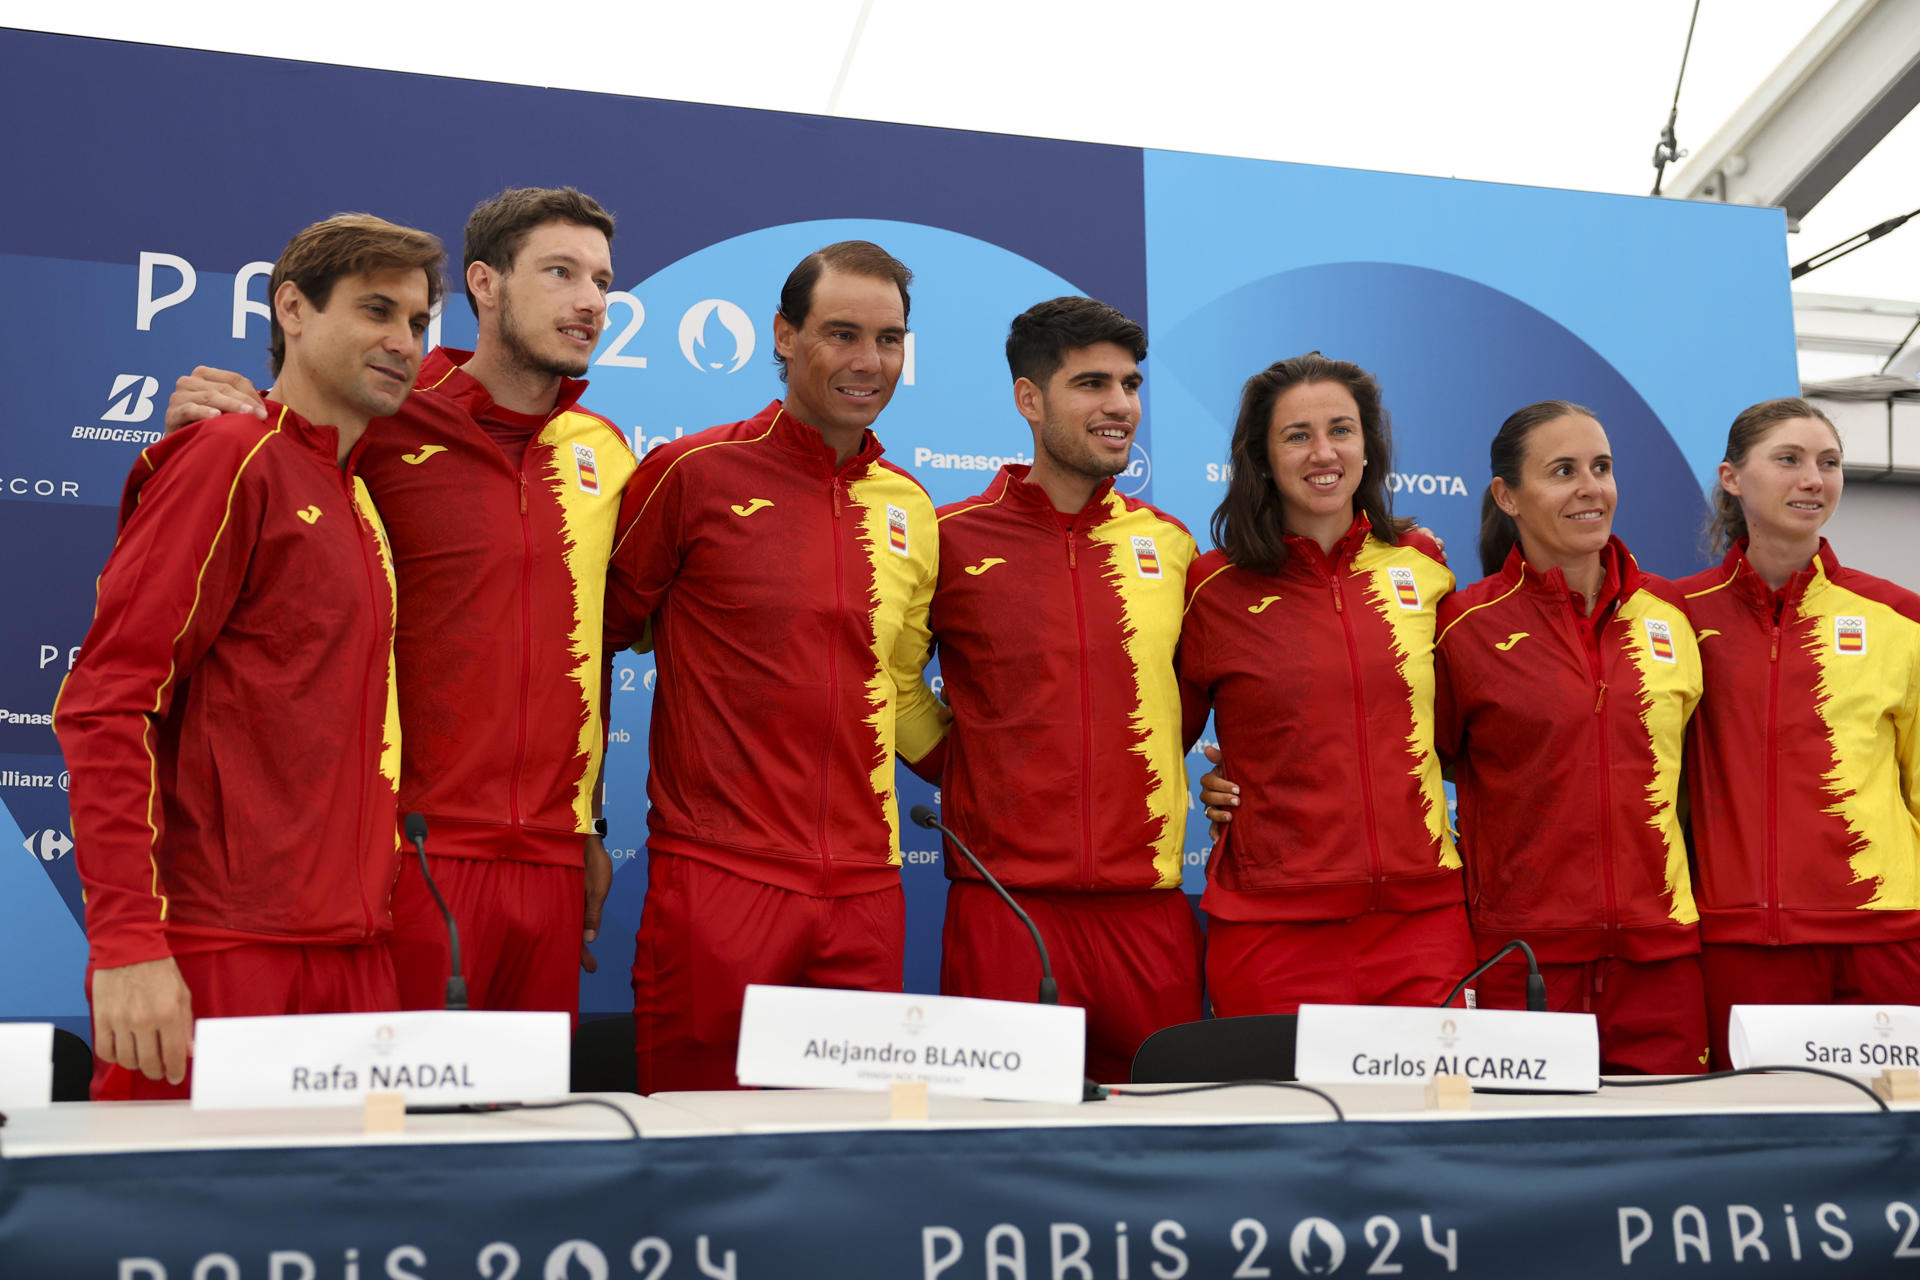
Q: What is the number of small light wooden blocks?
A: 4